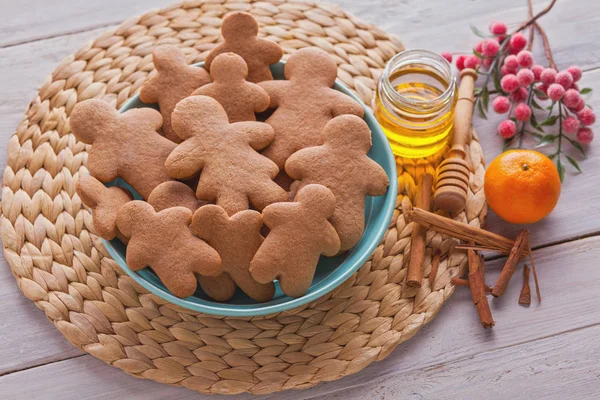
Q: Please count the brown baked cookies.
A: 12